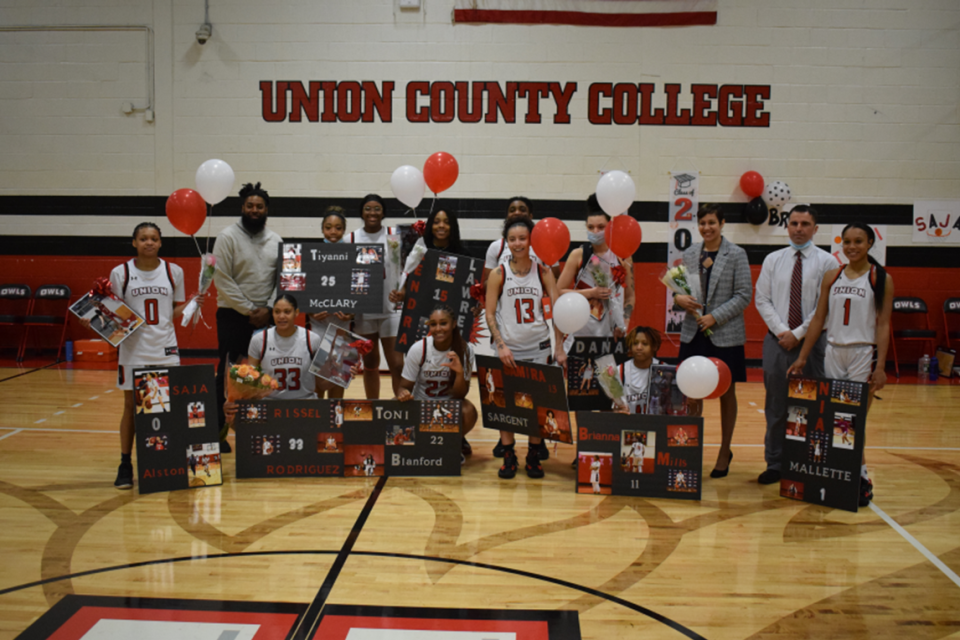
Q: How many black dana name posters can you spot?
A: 1